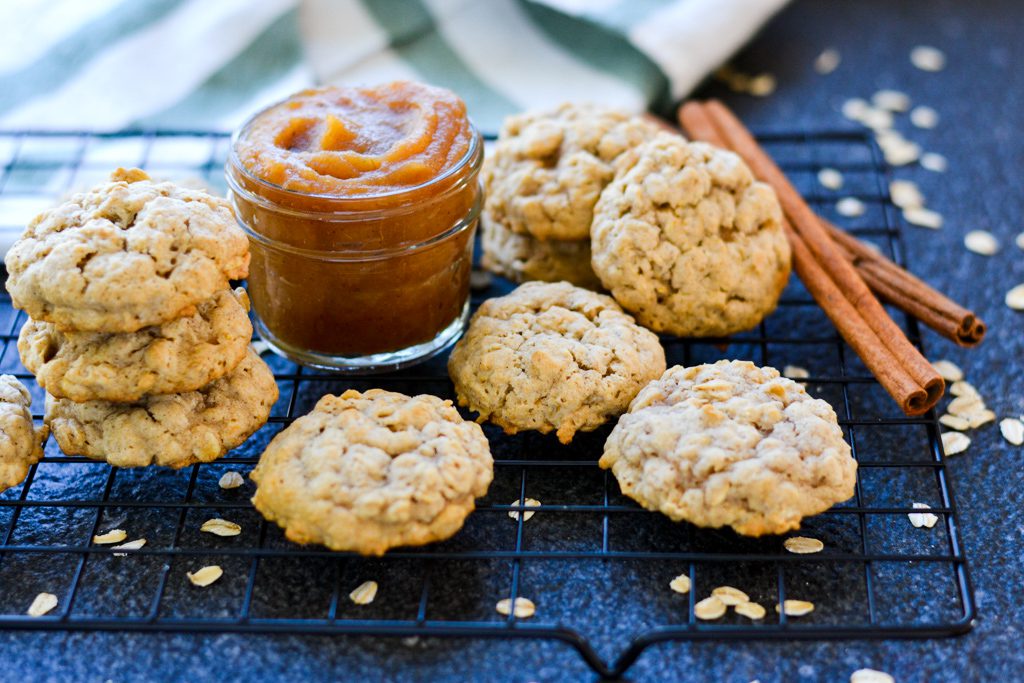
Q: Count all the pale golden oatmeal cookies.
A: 10